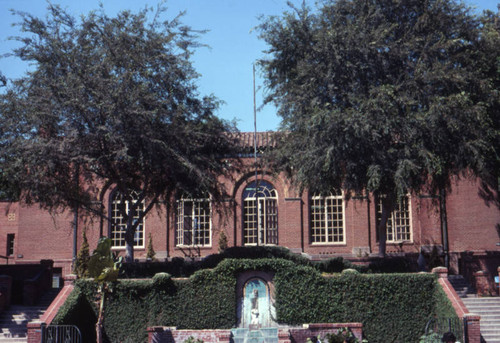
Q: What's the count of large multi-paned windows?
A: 5